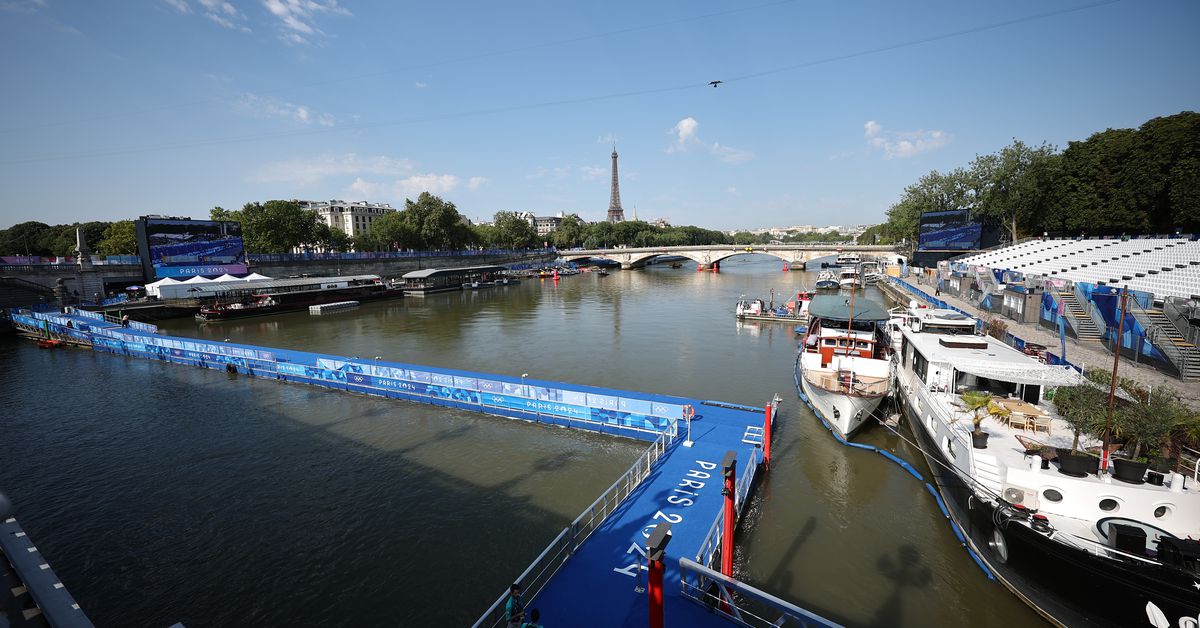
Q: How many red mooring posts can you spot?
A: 3